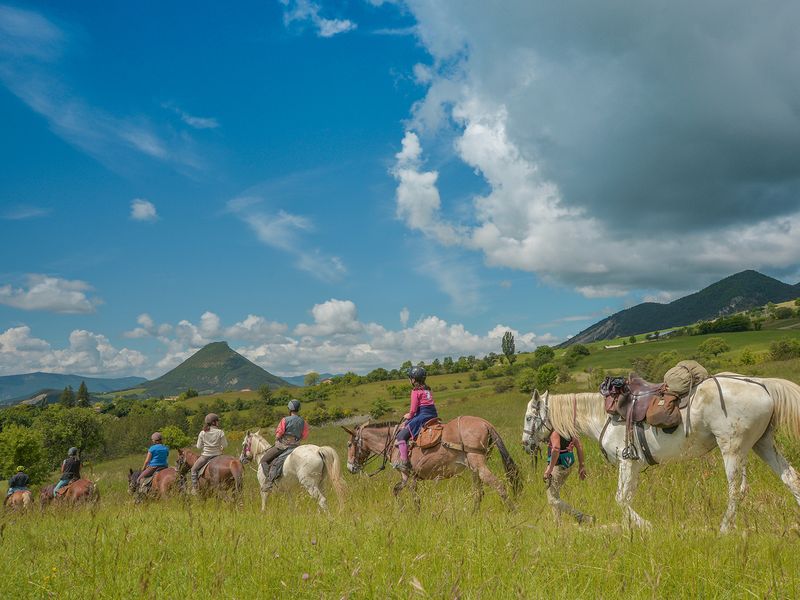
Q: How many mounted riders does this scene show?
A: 6